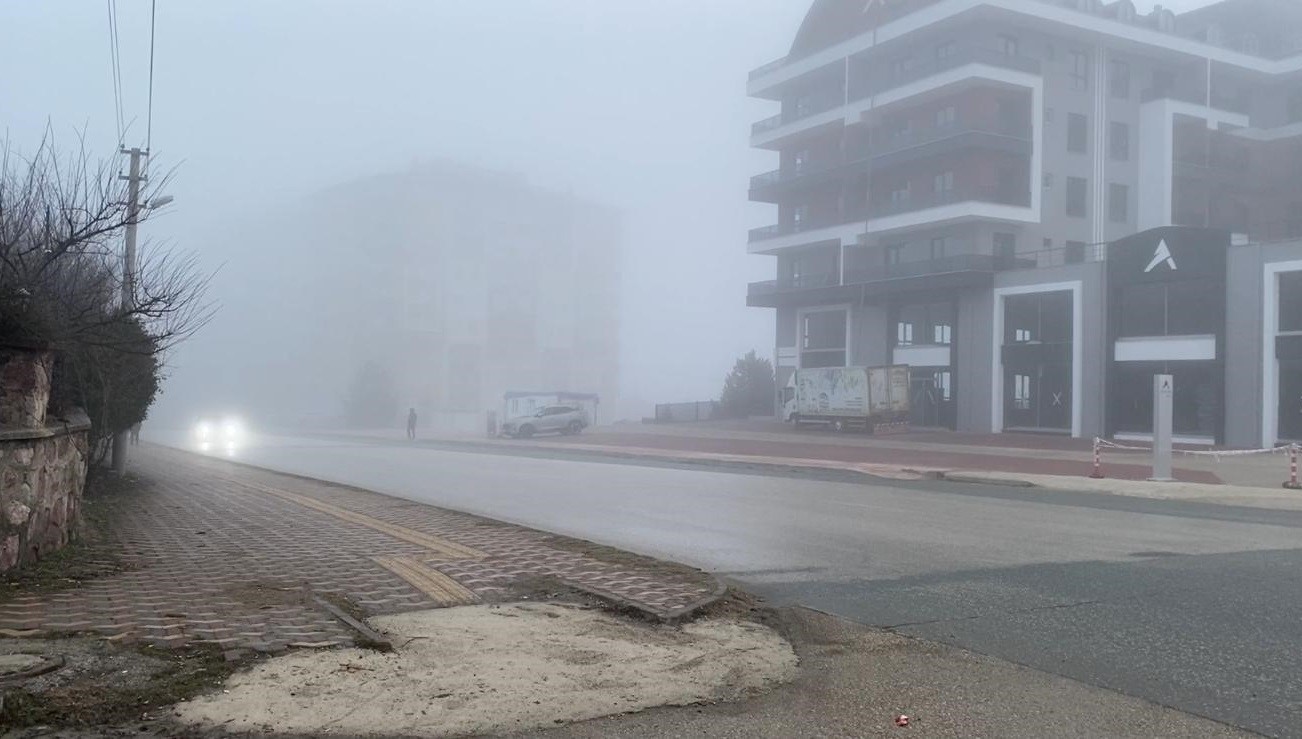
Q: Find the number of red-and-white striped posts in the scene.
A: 2